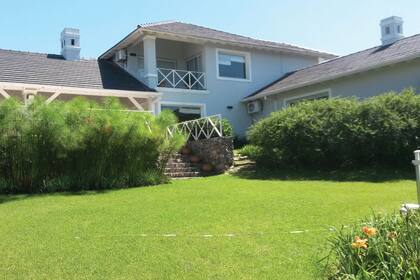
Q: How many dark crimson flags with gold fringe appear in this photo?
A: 0